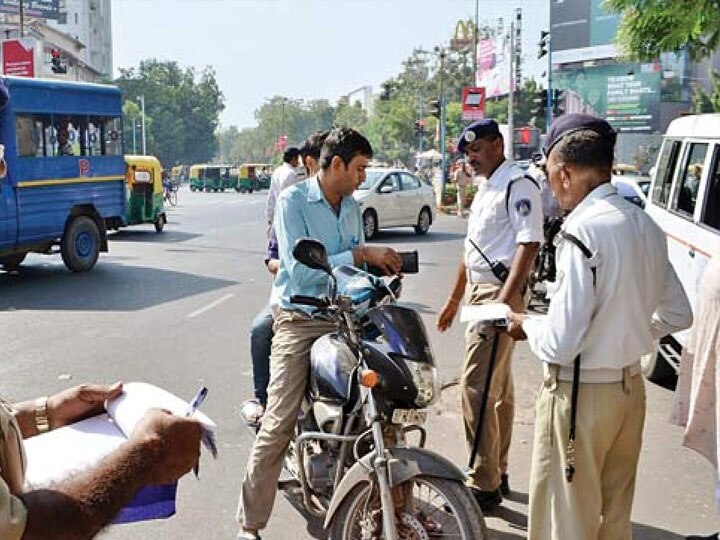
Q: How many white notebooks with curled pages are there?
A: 1